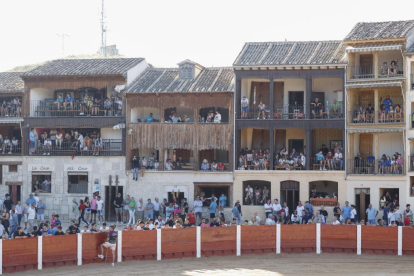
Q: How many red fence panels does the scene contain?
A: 11